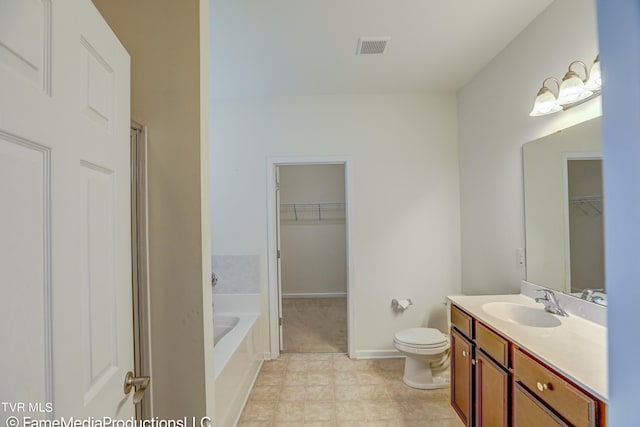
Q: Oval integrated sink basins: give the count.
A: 1